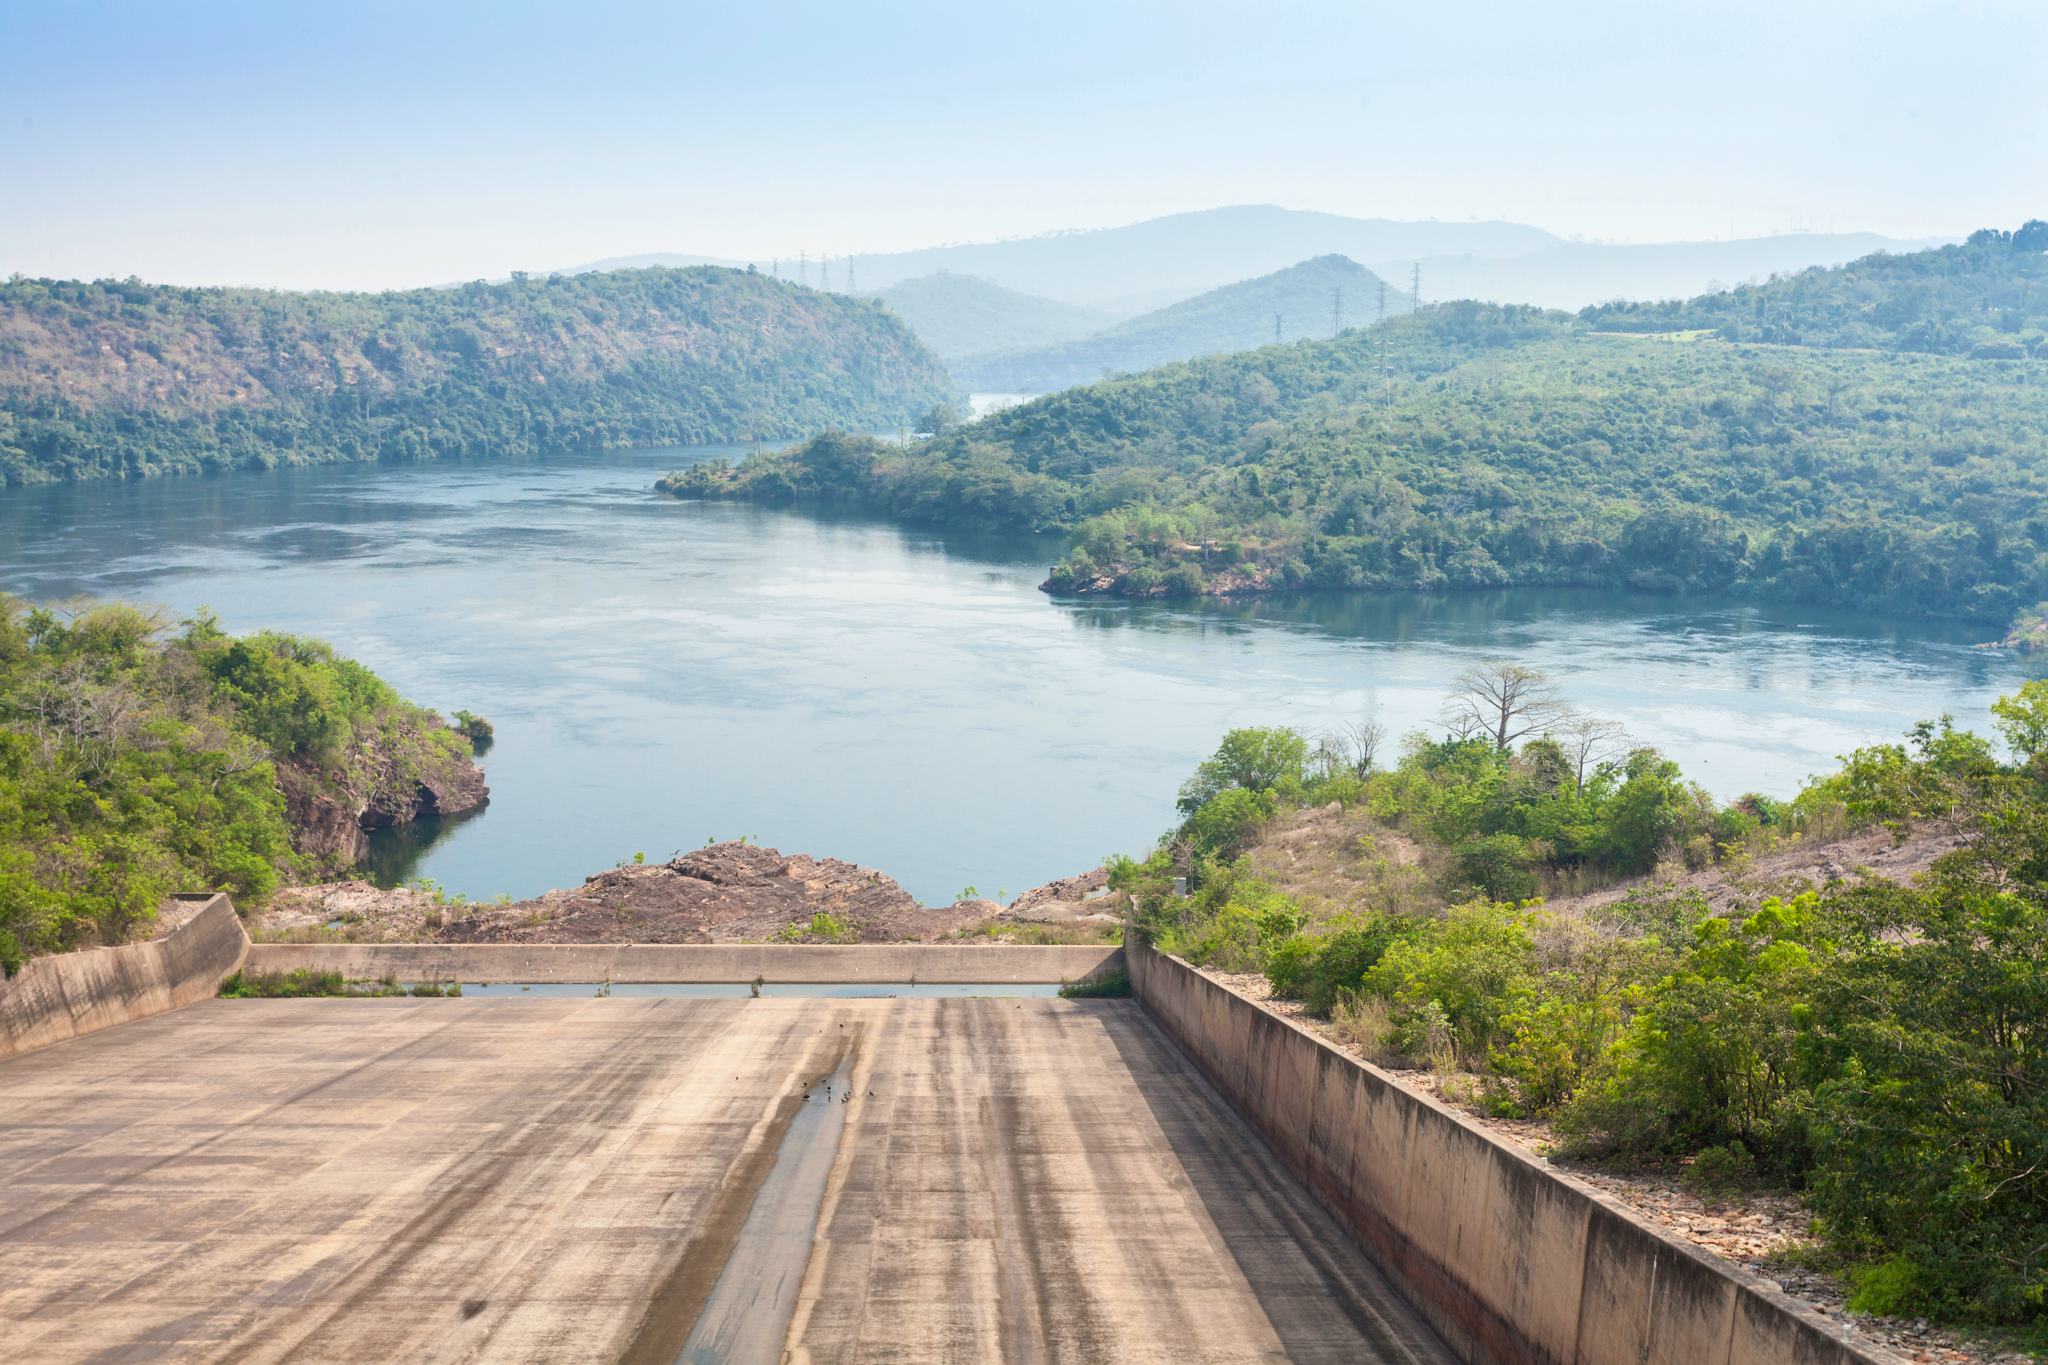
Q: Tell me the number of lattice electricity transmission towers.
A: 9